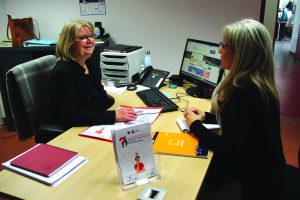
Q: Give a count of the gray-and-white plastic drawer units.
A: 1